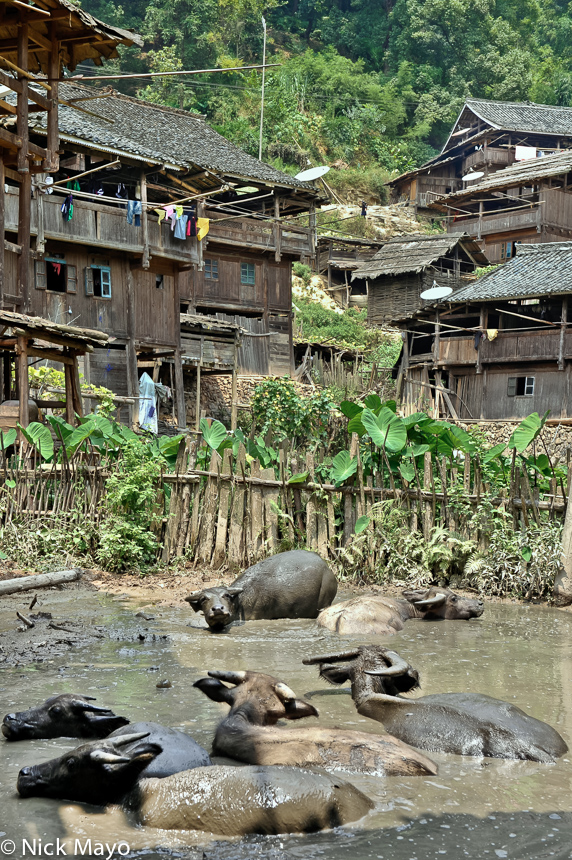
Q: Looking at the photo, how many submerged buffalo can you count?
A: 6